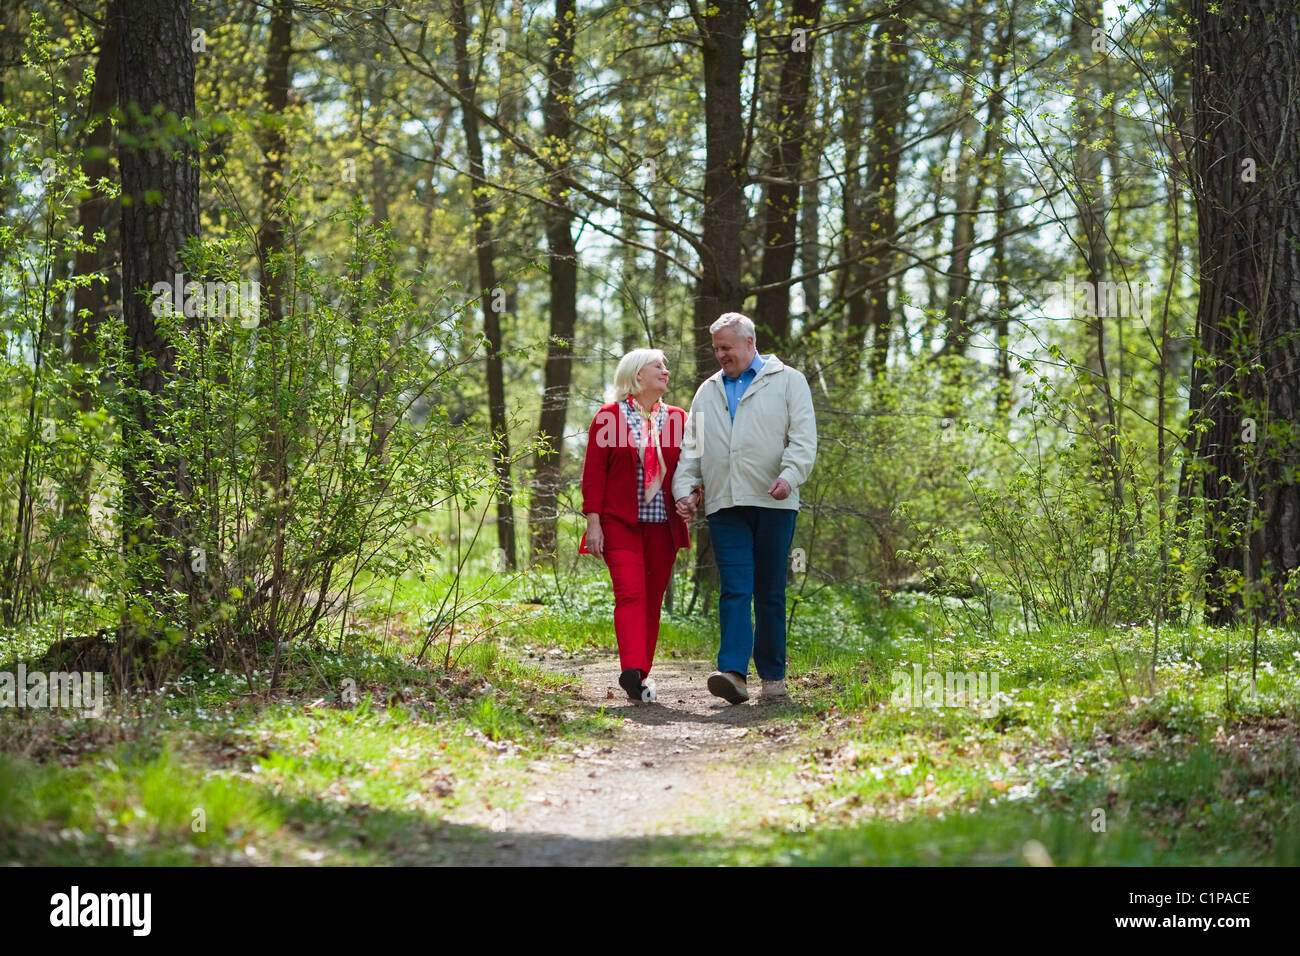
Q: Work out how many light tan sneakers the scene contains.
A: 2